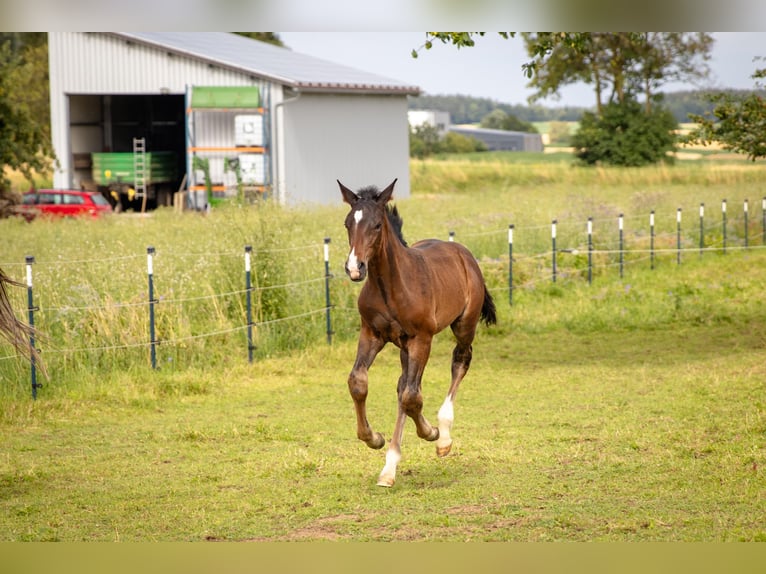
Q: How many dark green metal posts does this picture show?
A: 15